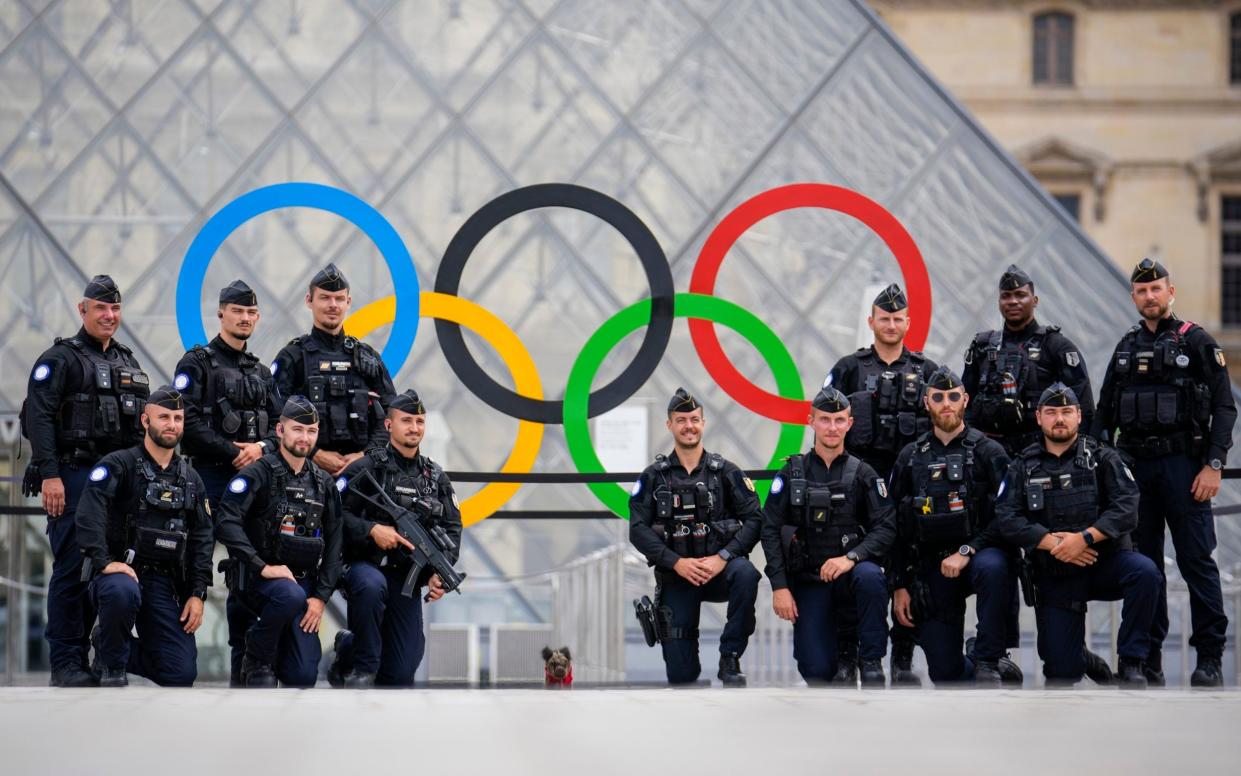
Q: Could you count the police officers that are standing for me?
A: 6